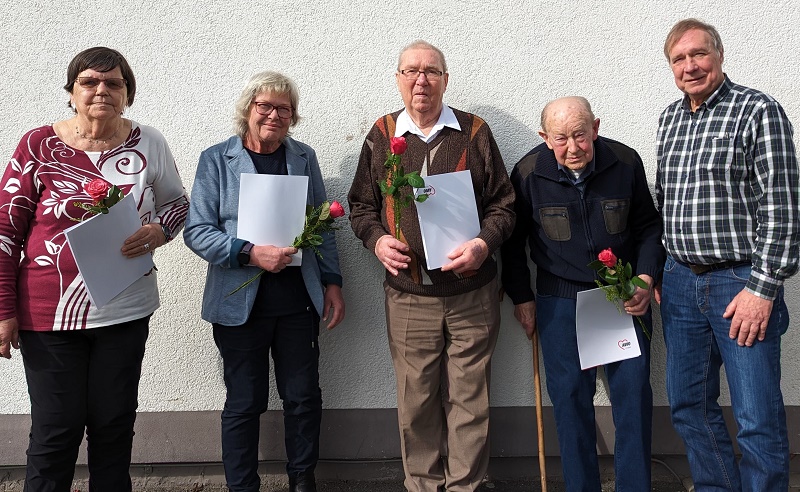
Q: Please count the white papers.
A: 4